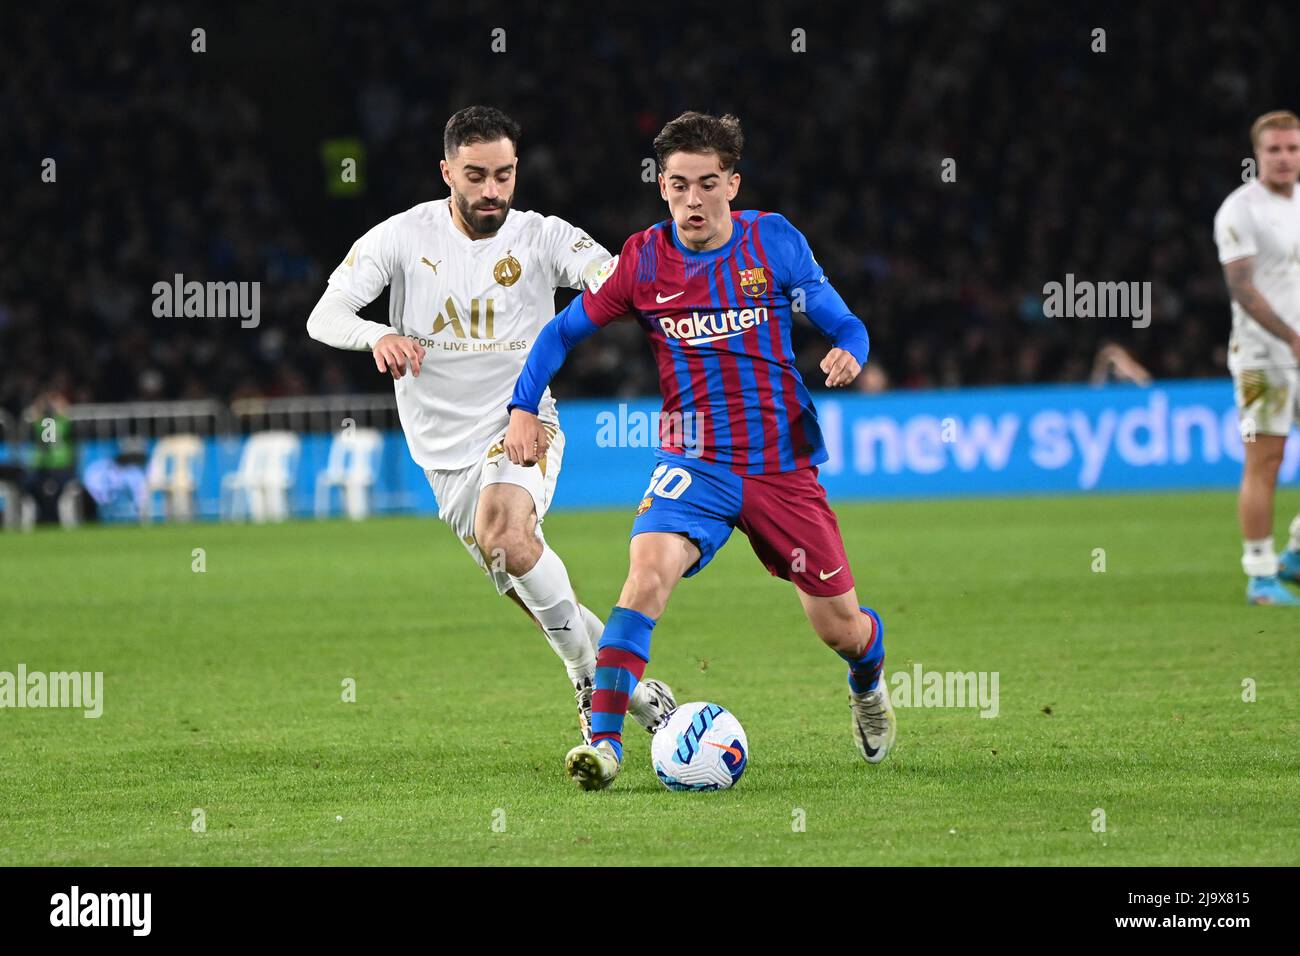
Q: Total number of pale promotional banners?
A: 1